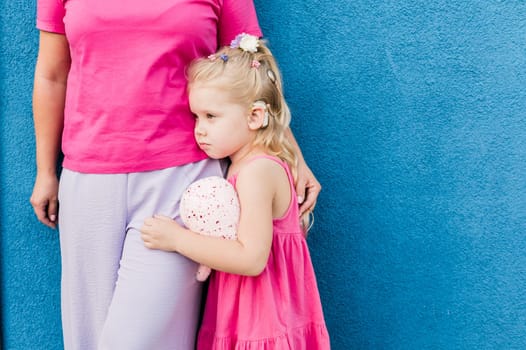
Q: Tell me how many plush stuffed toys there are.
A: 1